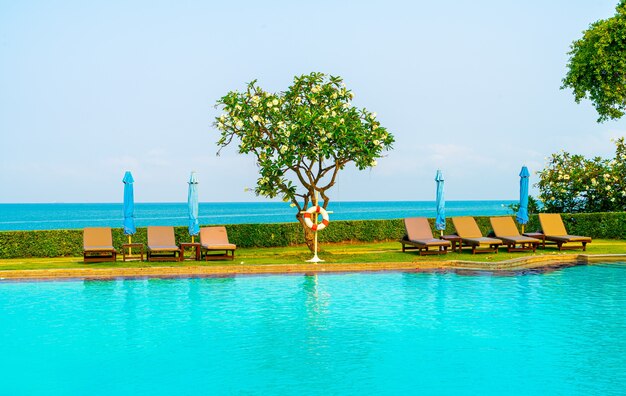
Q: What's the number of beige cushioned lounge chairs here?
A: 7